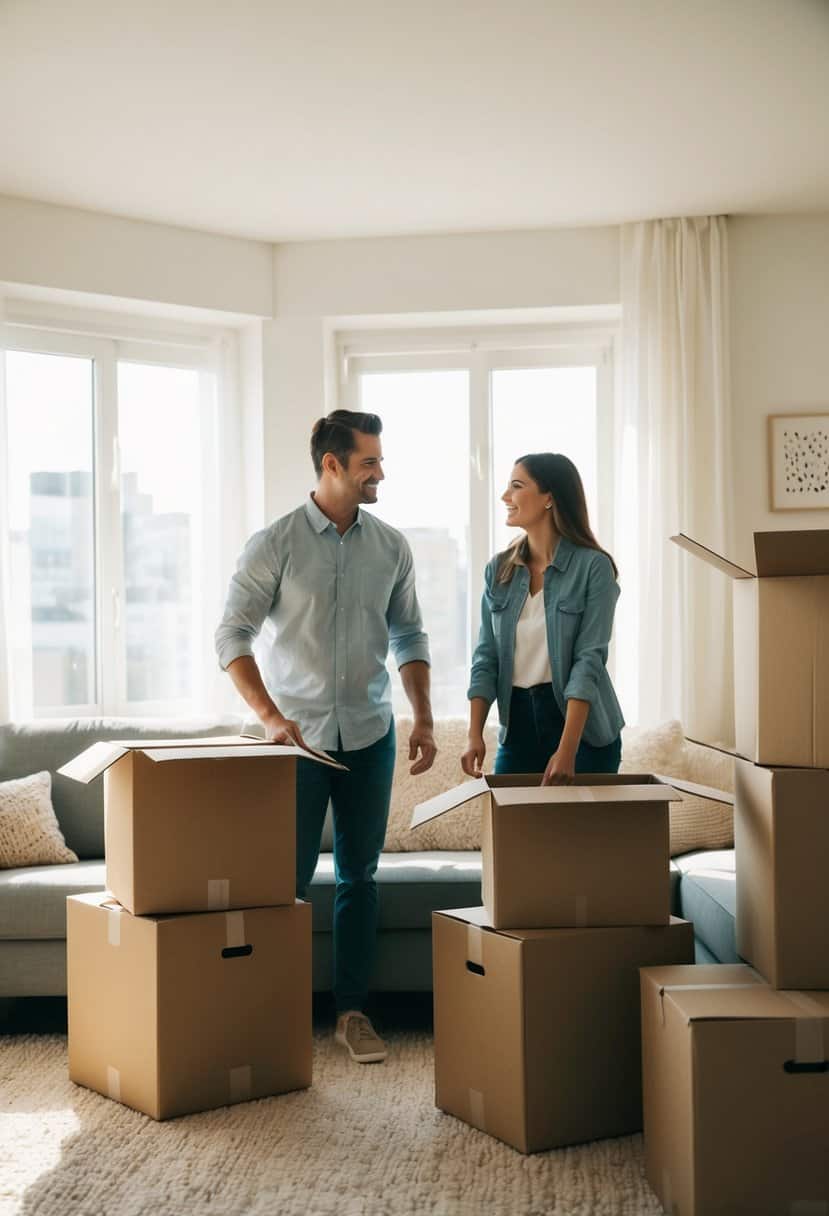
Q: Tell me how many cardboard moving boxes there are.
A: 7